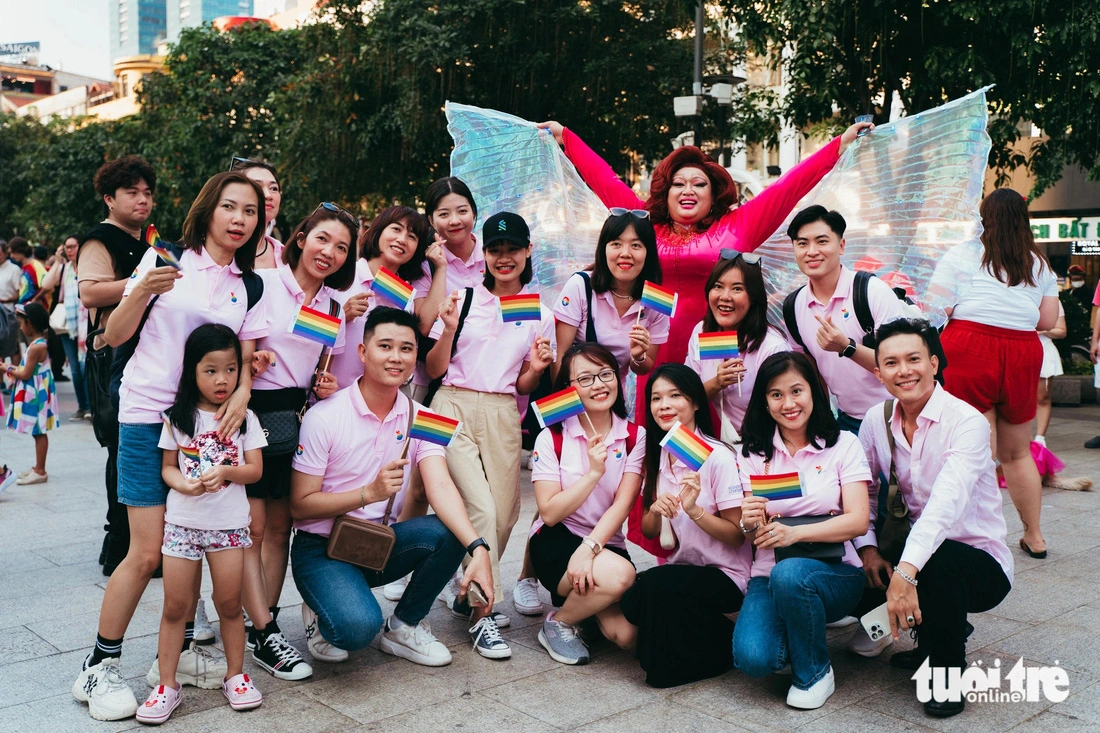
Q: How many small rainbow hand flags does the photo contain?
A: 11